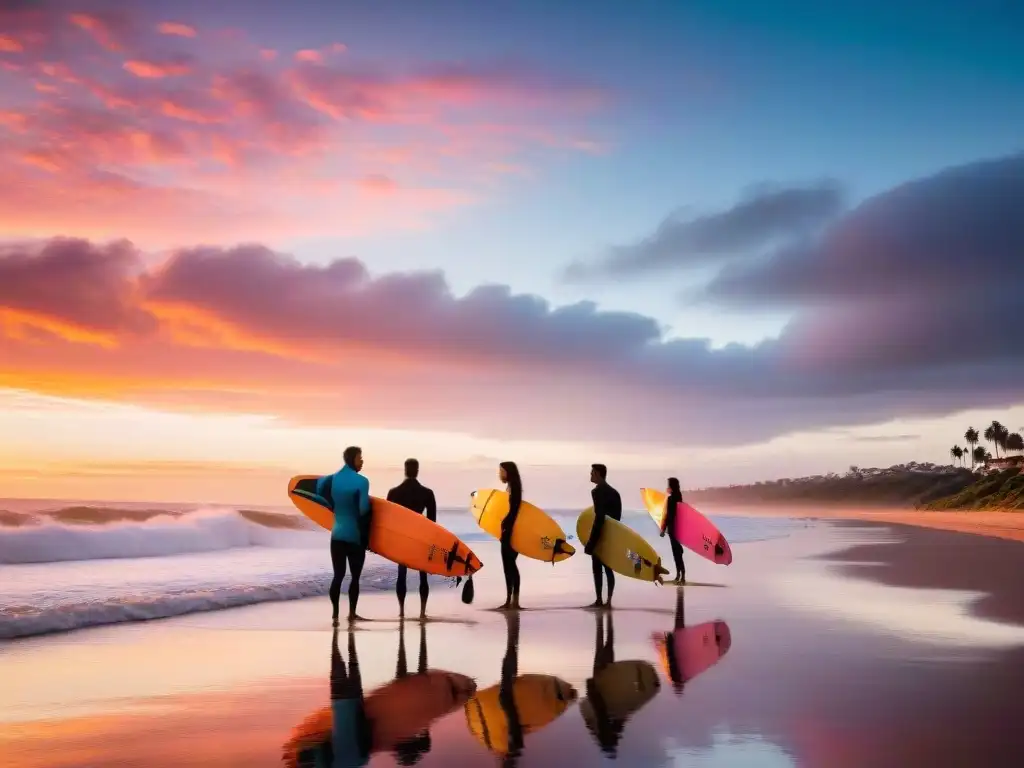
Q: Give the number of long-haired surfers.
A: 2